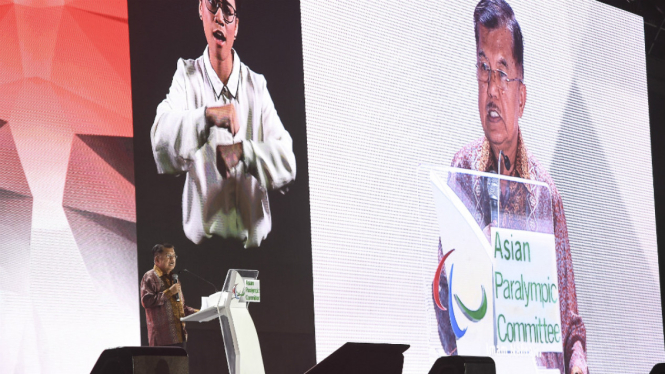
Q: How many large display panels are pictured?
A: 3